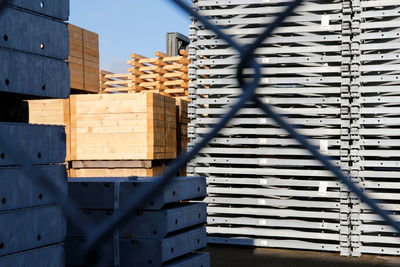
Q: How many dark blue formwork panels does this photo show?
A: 11